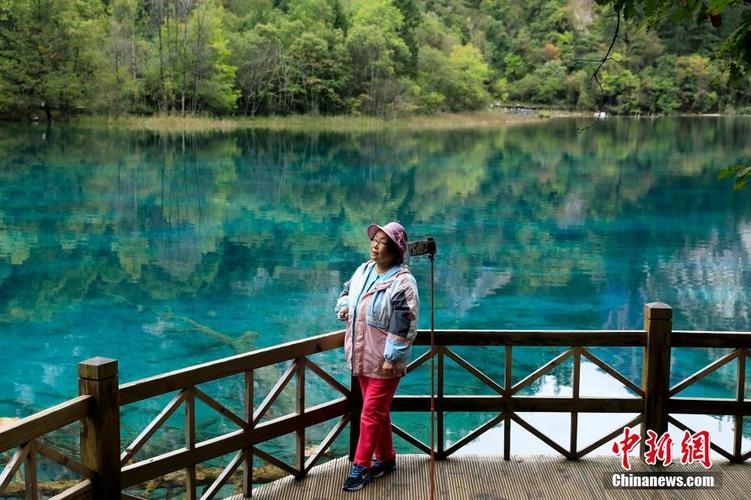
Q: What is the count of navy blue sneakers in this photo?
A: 2